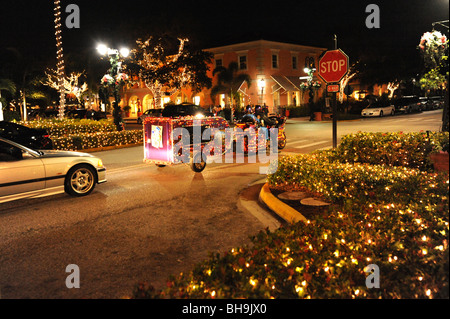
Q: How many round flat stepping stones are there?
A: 2